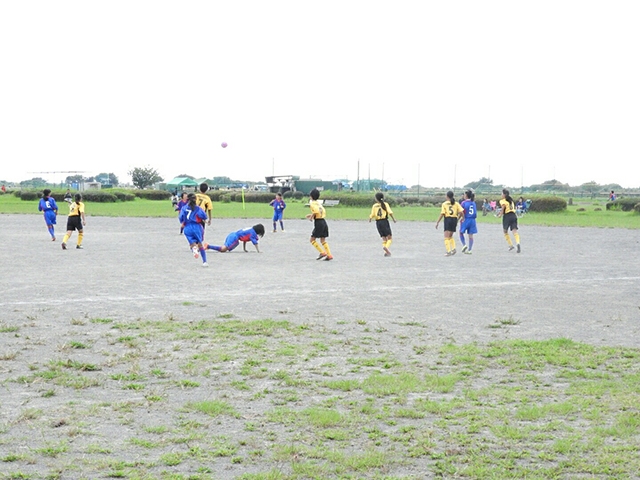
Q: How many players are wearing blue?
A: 6